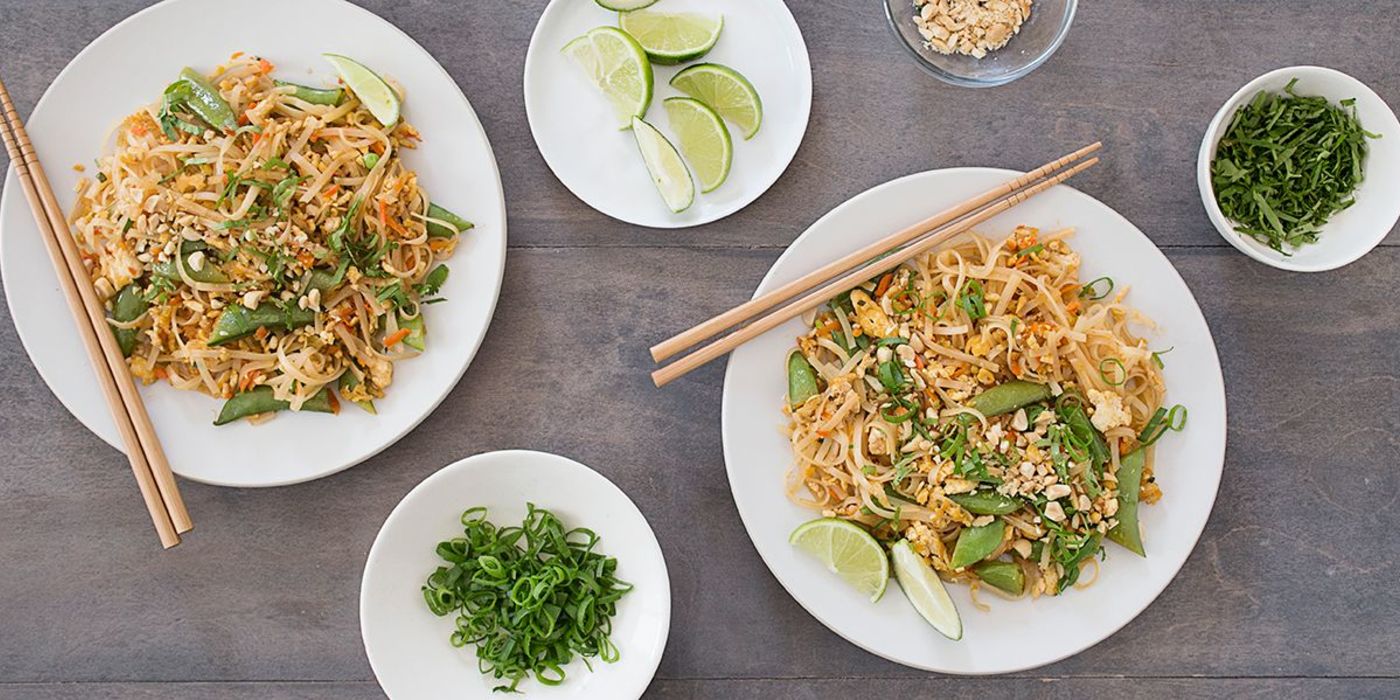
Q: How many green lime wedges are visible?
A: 9